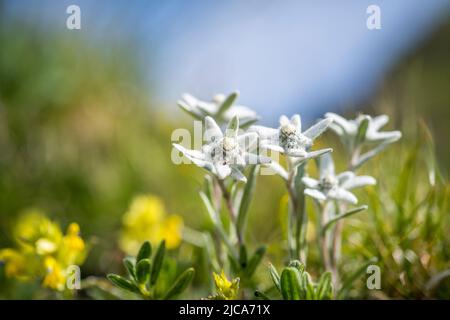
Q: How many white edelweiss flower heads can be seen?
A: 5